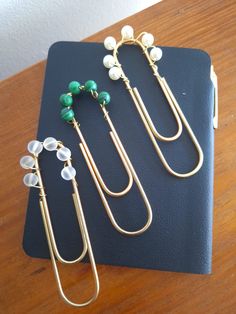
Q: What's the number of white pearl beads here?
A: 6